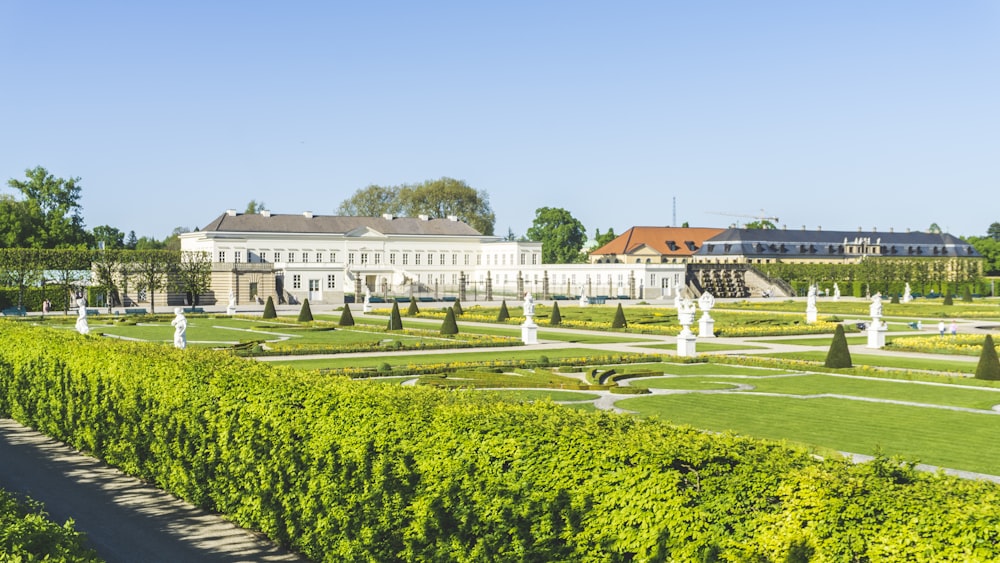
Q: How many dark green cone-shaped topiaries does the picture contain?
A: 15